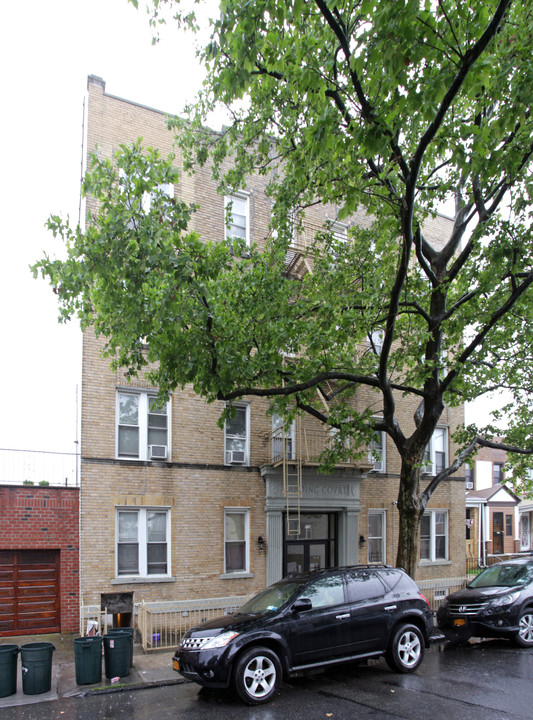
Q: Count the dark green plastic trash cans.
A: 5